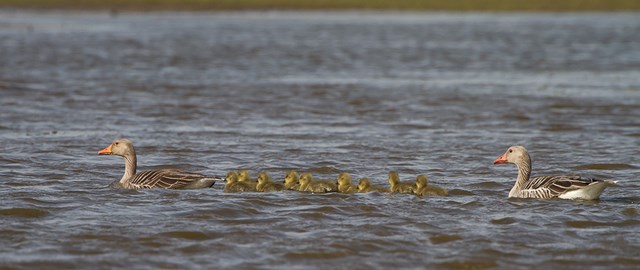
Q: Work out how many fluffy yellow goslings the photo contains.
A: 9